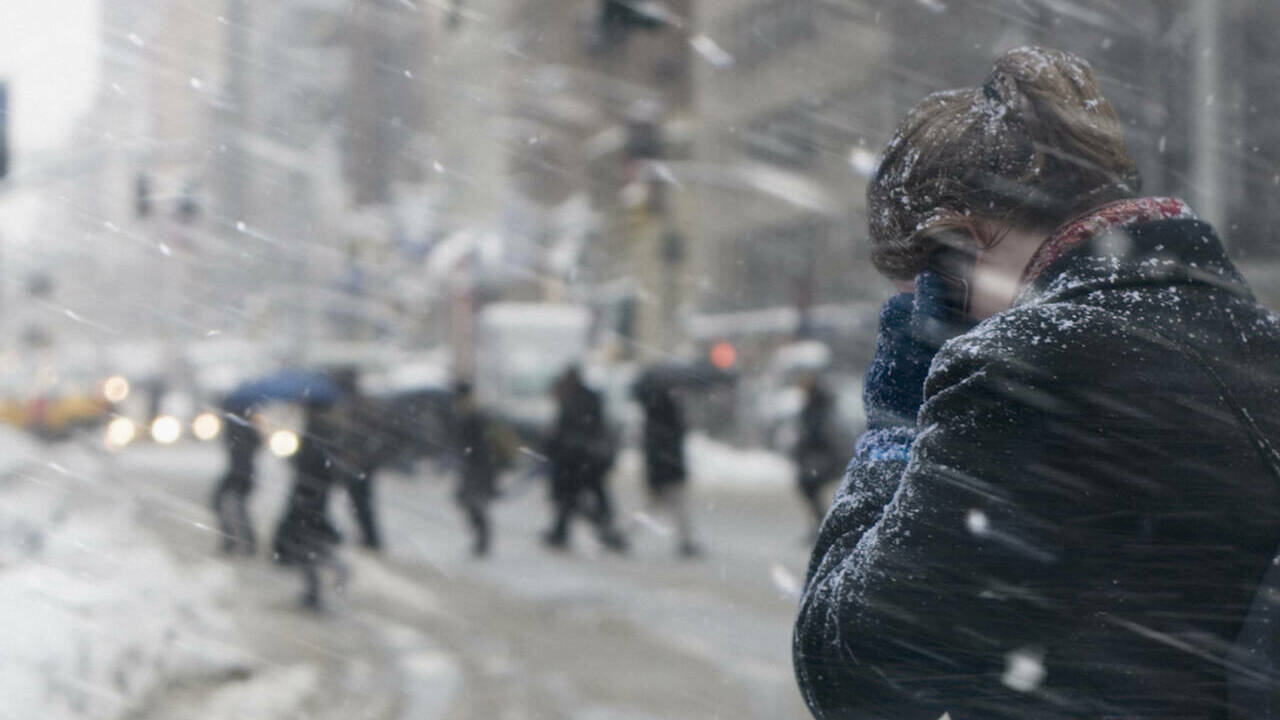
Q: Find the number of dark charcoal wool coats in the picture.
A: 1